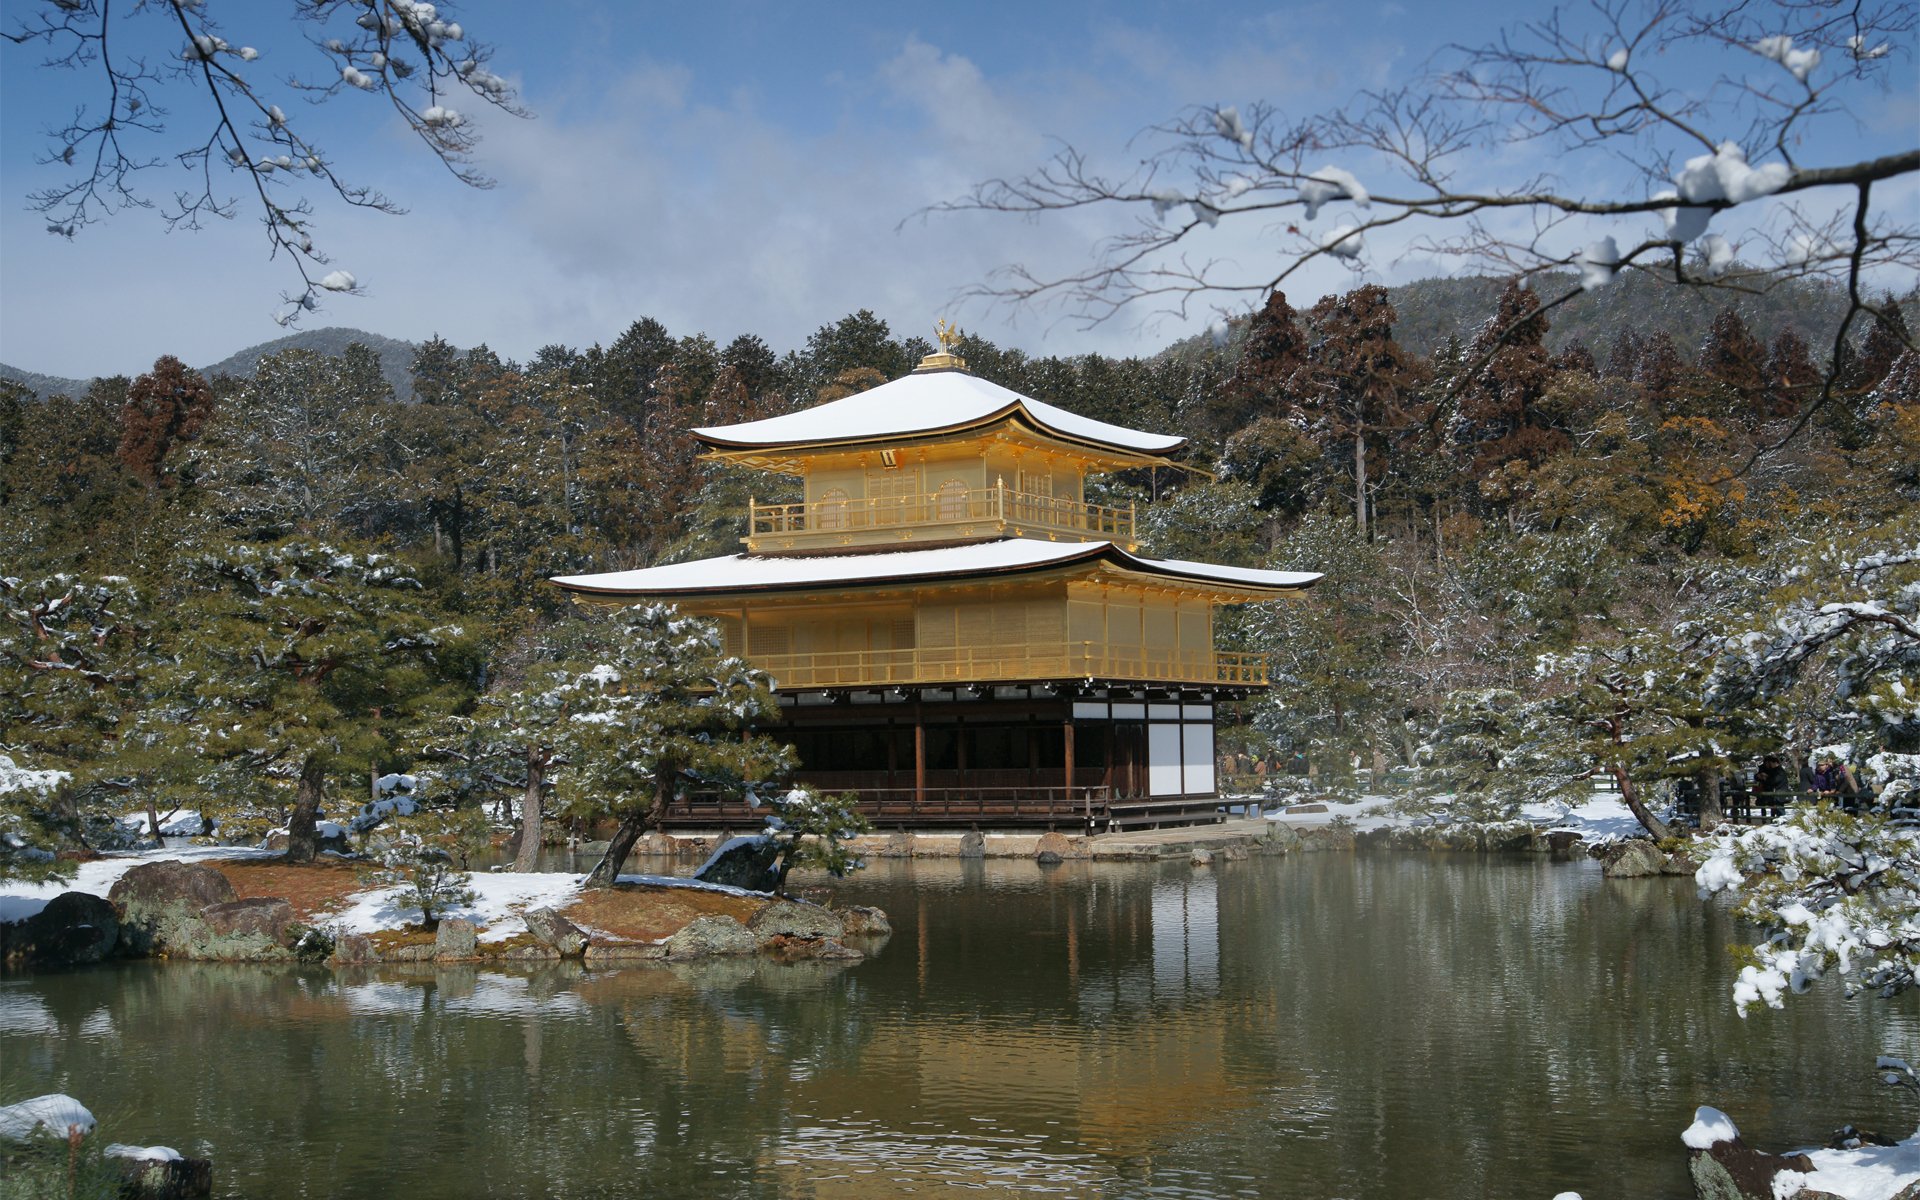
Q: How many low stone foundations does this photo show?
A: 1